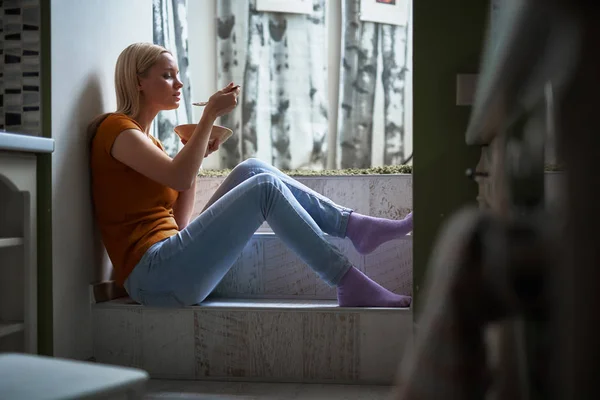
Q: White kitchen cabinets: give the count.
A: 1